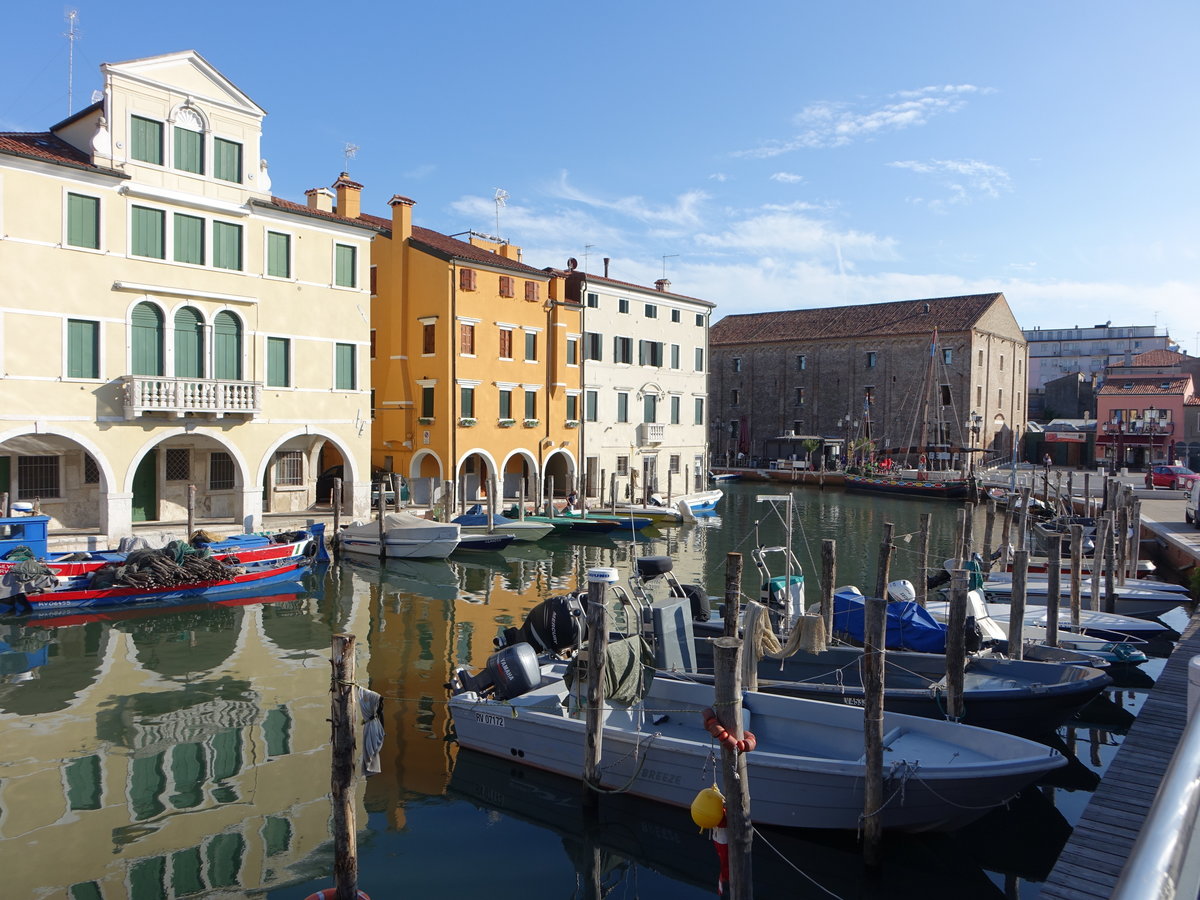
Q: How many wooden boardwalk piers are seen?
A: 1